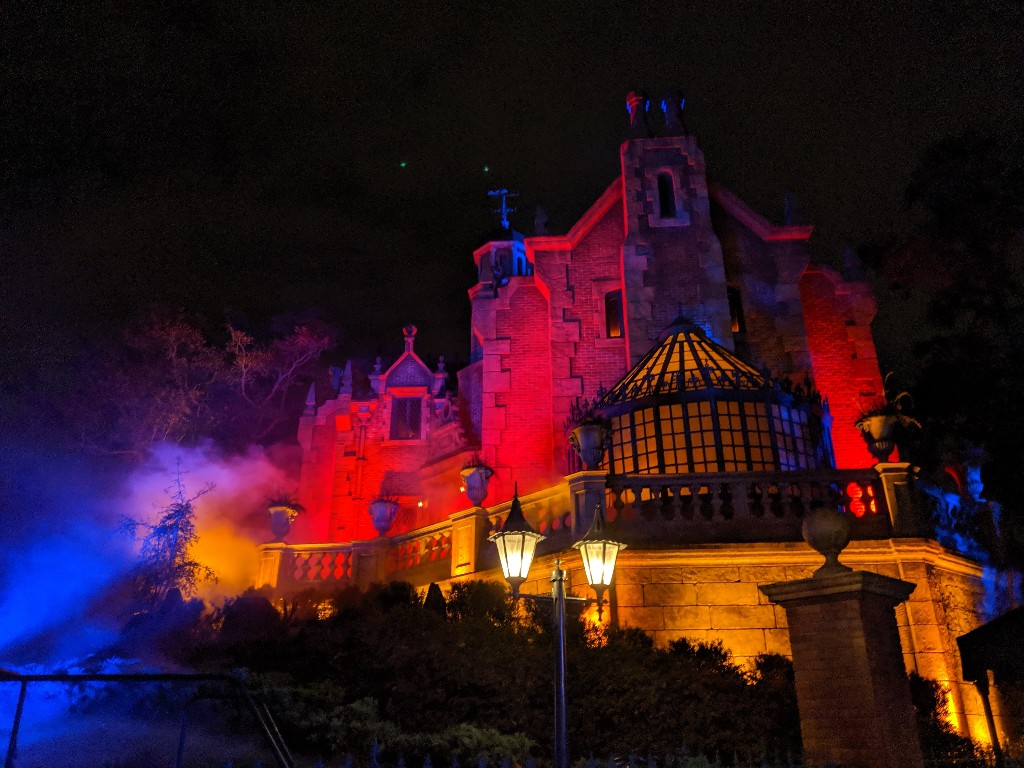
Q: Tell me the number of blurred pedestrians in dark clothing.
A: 0